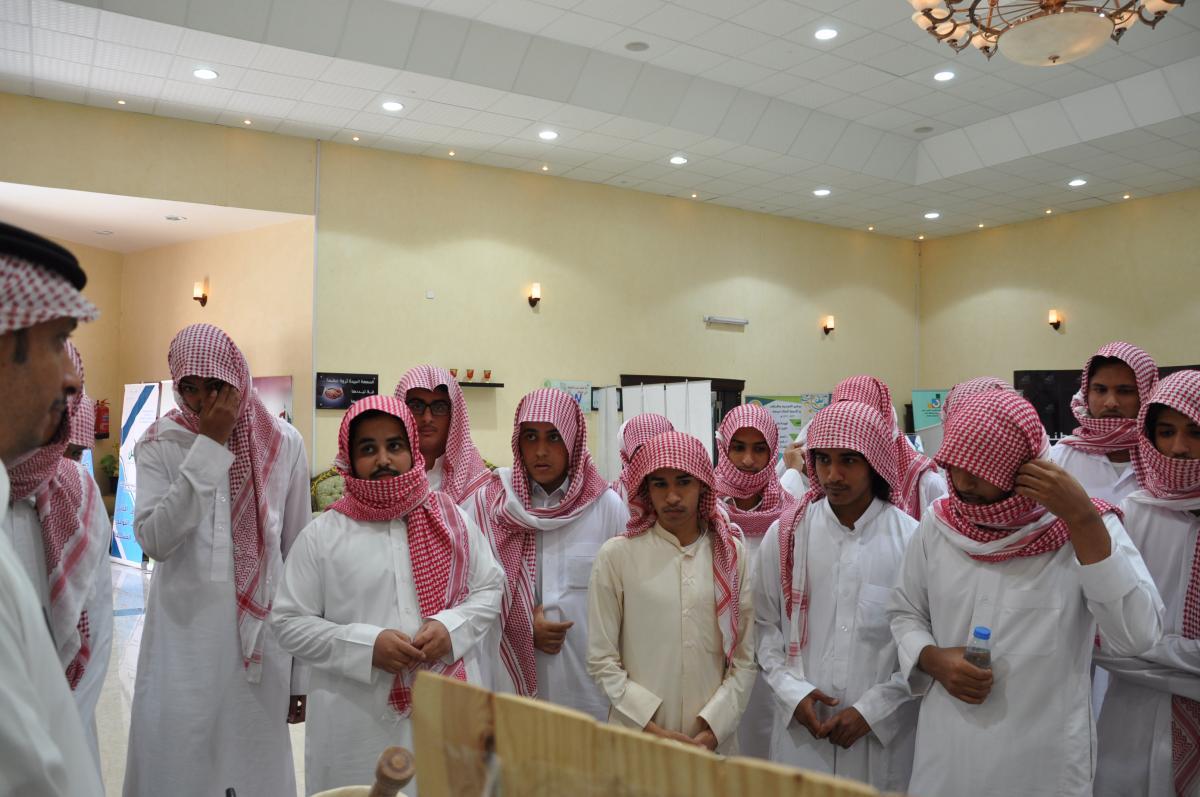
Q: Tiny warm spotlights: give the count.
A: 11